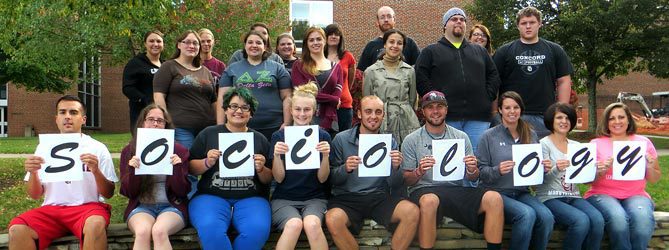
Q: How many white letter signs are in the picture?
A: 9